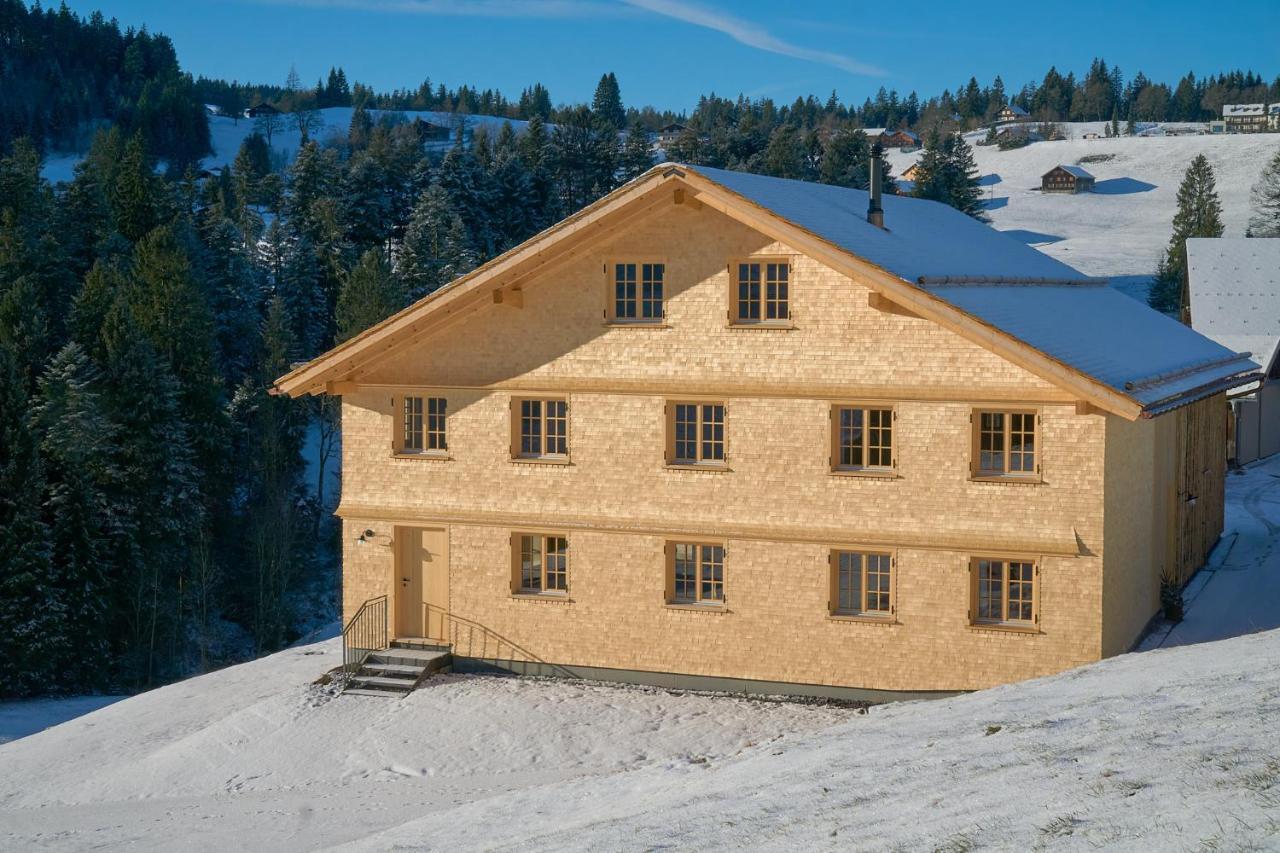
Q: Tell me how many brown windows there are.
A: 11